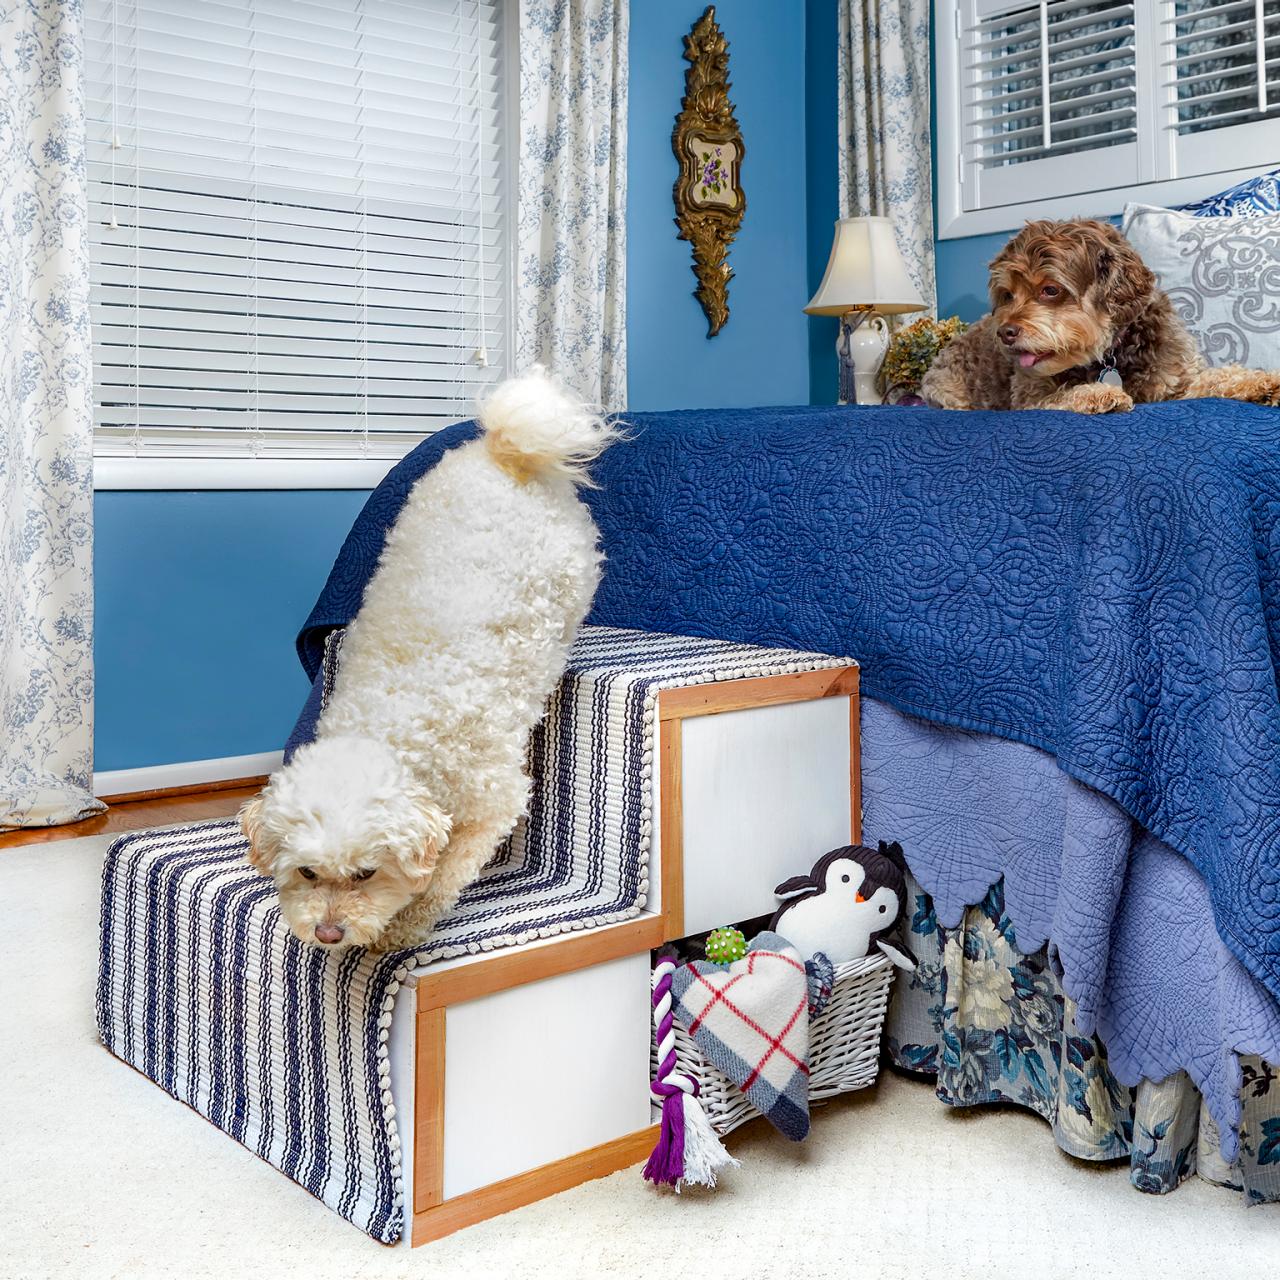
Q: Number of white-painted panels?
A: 2